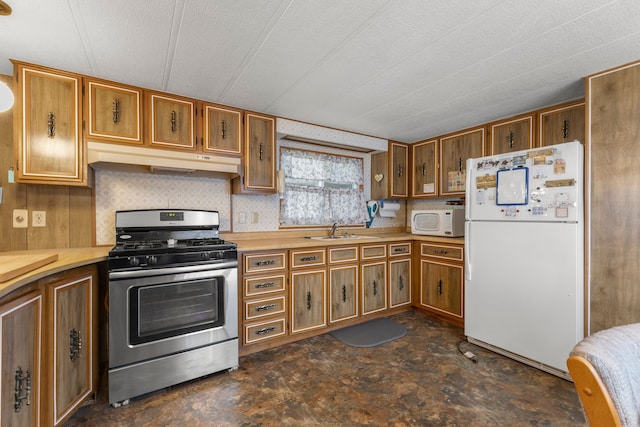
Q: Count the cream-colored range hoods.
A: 1